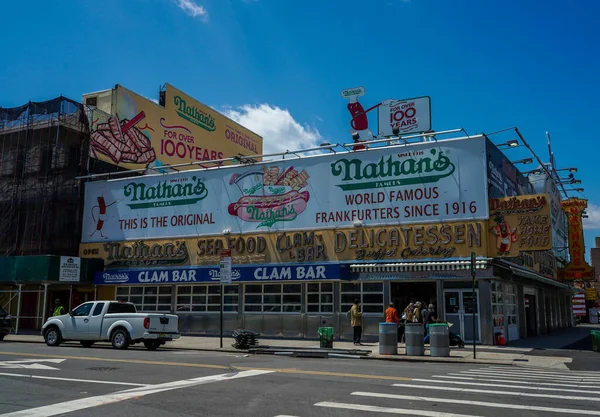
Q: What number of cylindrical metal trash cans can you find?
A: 3